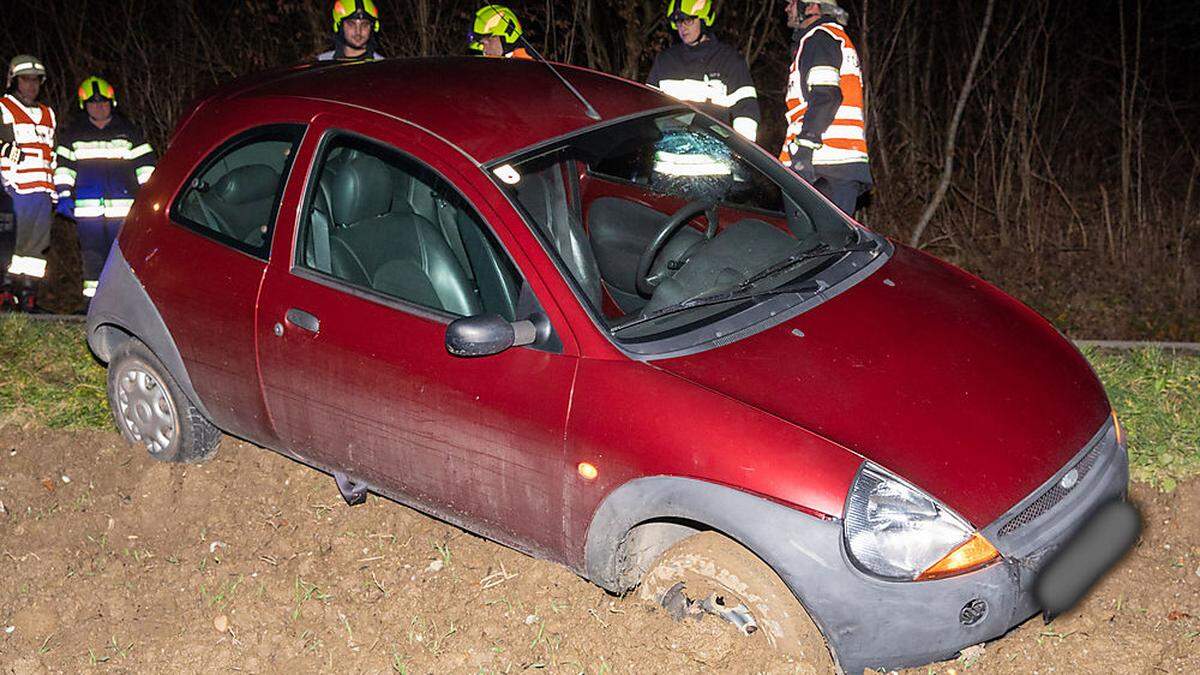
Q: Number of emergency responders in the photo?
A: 6